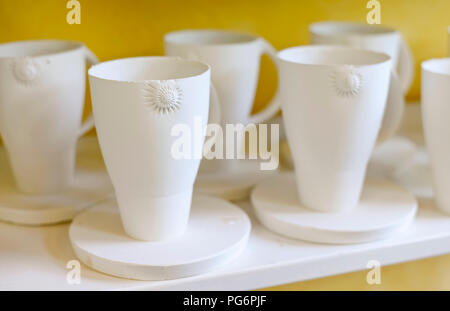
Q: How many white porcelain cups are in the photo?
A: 6